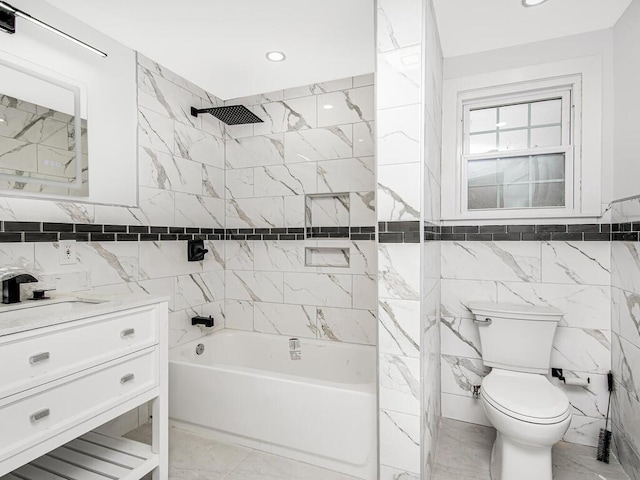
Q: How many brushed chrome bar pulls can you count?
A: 4